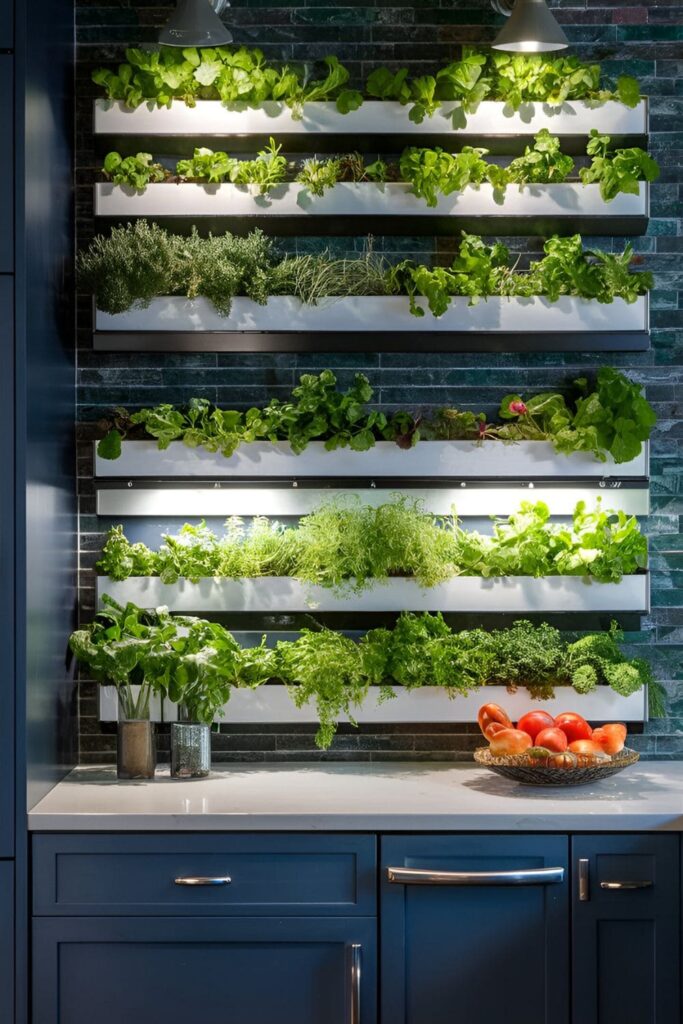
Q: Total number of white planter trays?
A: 6